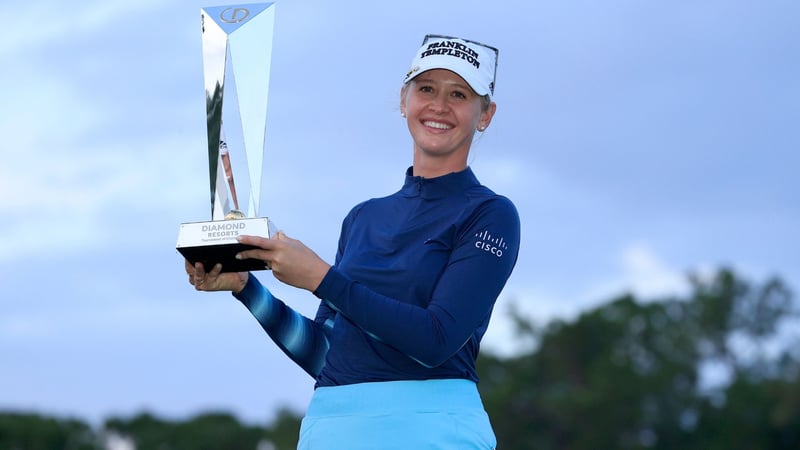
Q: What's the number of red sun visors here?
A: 0